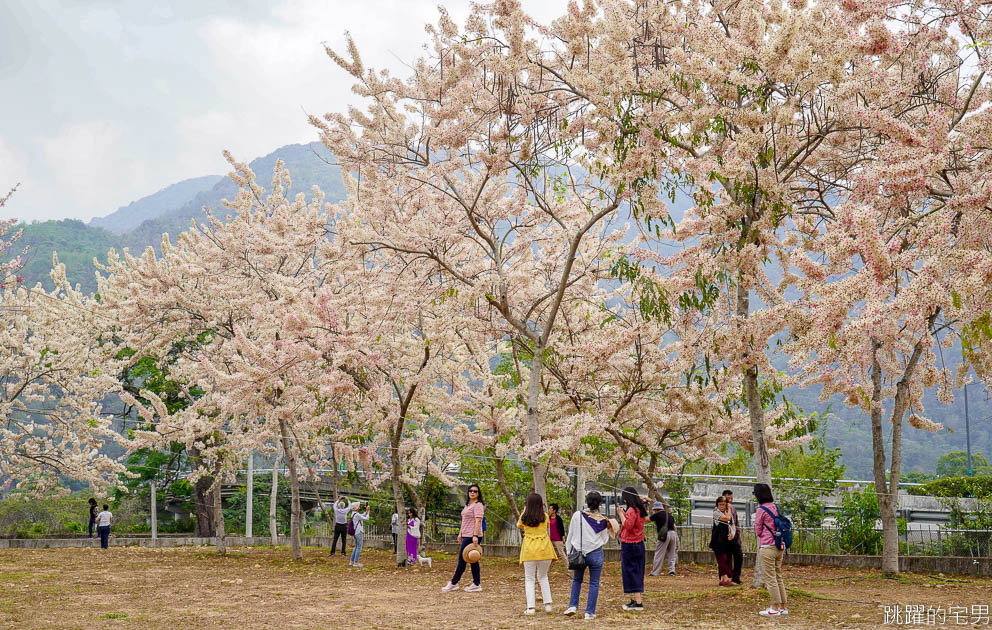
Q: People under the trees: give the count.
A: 15